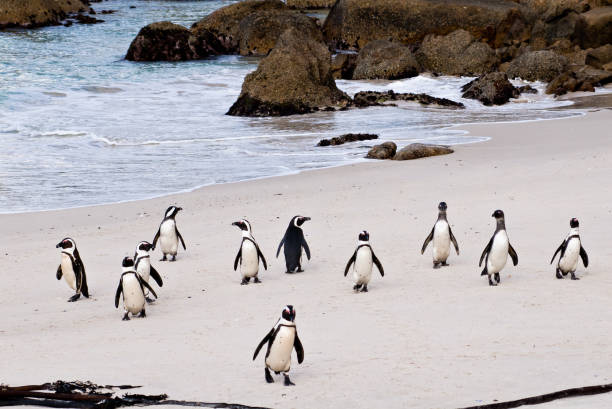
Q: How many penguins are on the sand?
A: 11